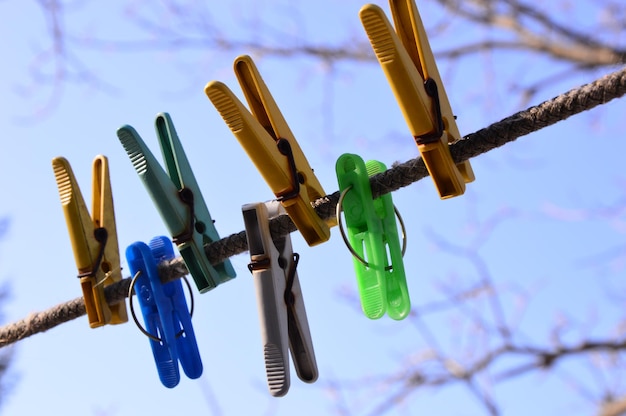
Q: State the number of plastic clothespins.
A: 7